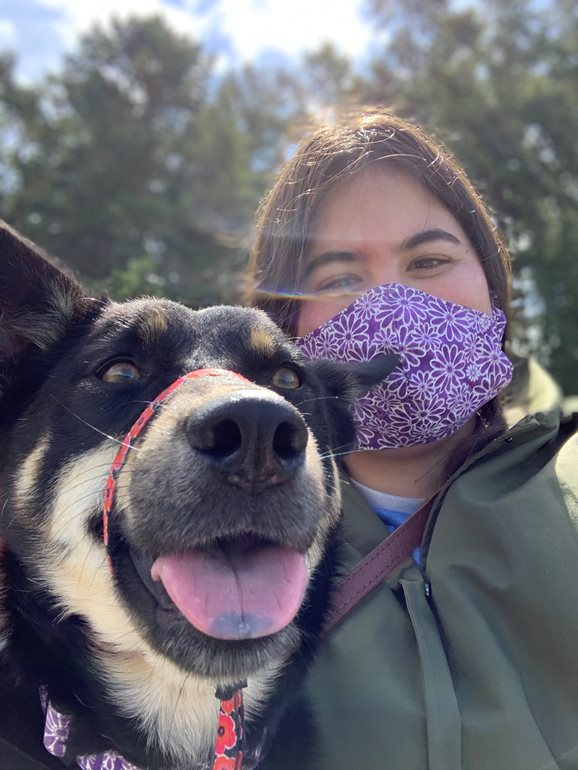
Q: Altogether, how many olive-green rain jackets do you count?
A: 1